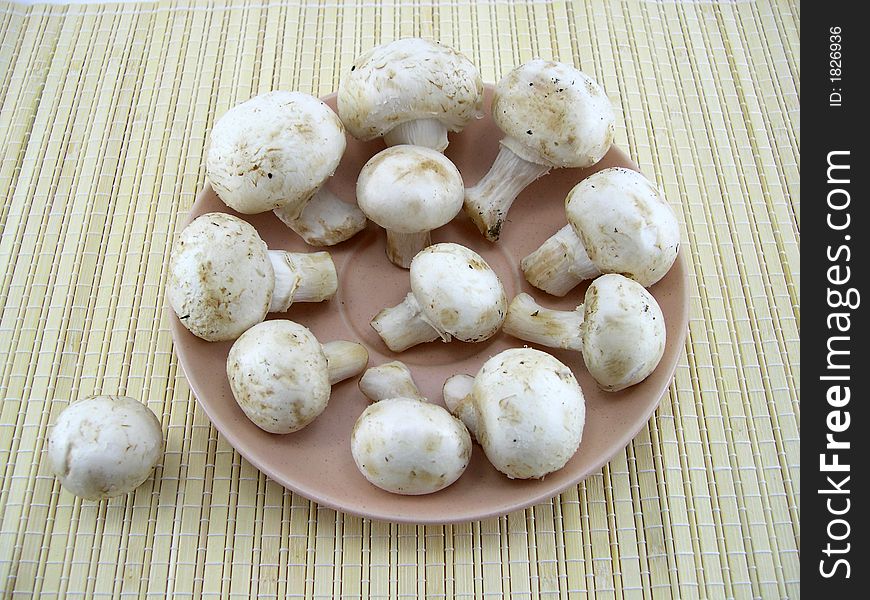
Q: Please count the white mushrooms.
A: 12